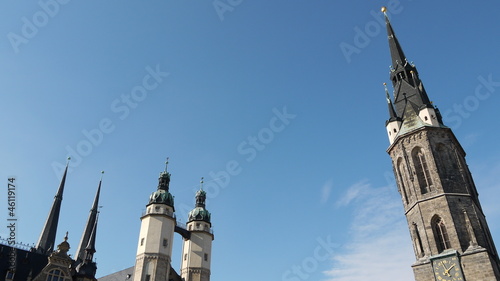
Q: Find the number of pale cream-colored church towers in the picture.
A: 2